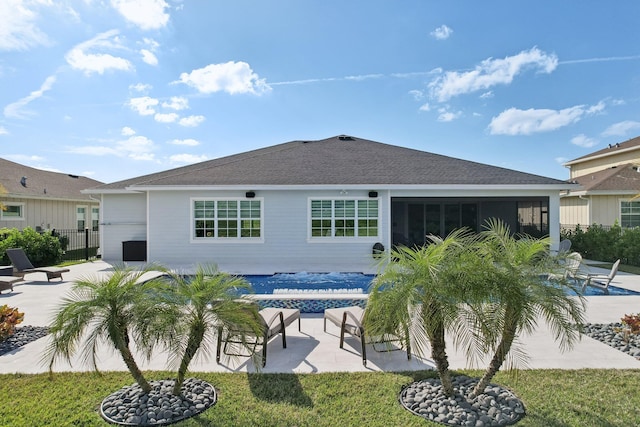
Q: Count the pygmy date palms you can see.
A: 4